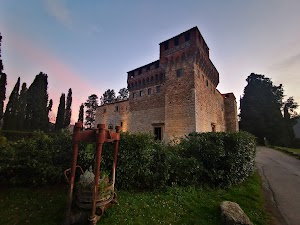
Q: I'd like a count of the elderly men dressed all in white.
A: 0